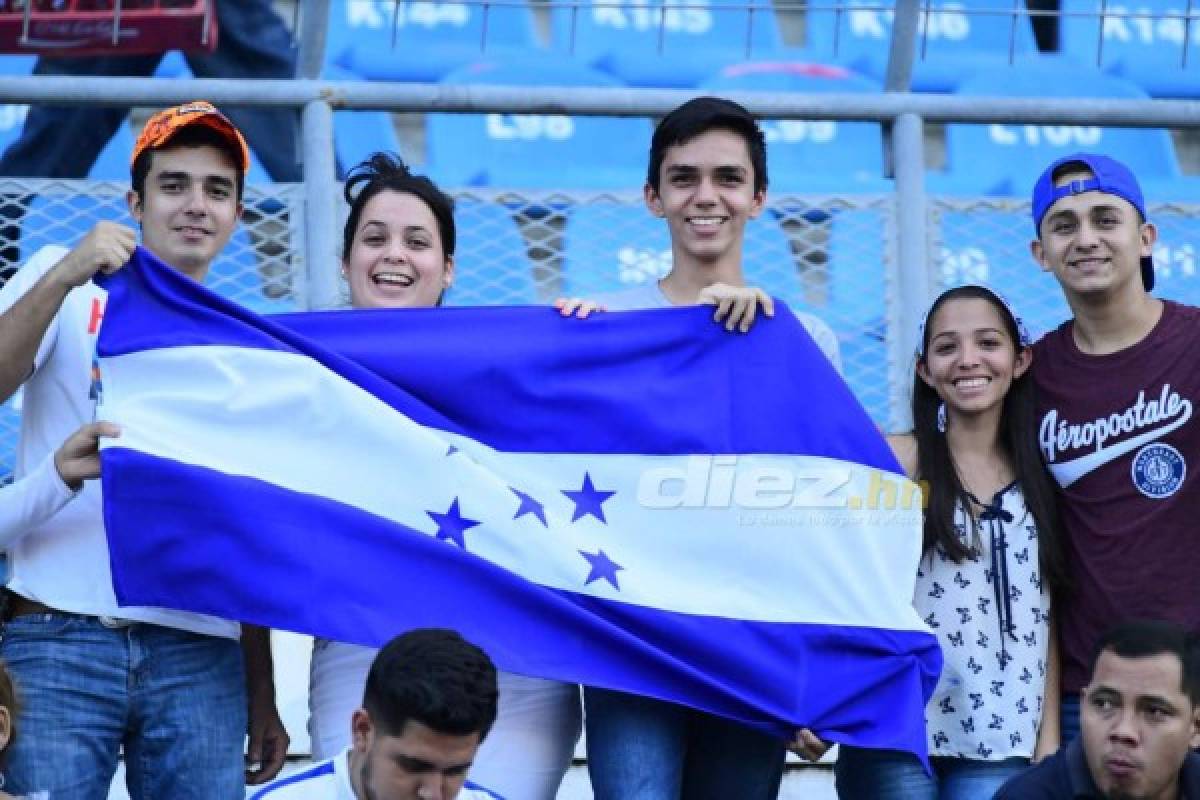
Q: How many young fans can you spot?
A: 5